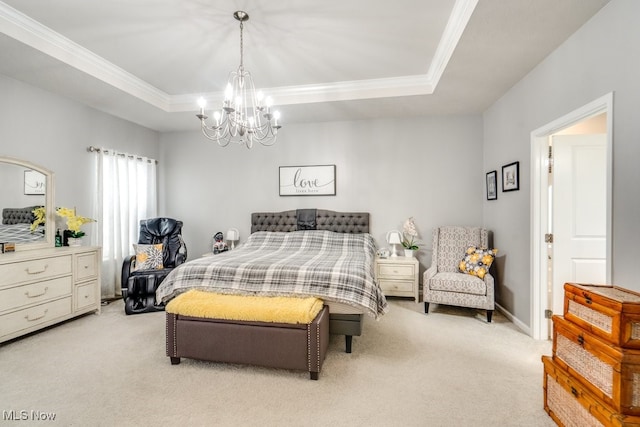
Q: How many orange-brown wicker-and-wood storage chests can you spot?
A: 3